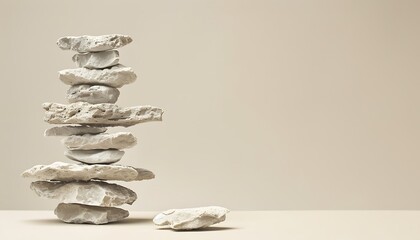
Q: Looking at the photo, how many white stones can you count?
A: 12